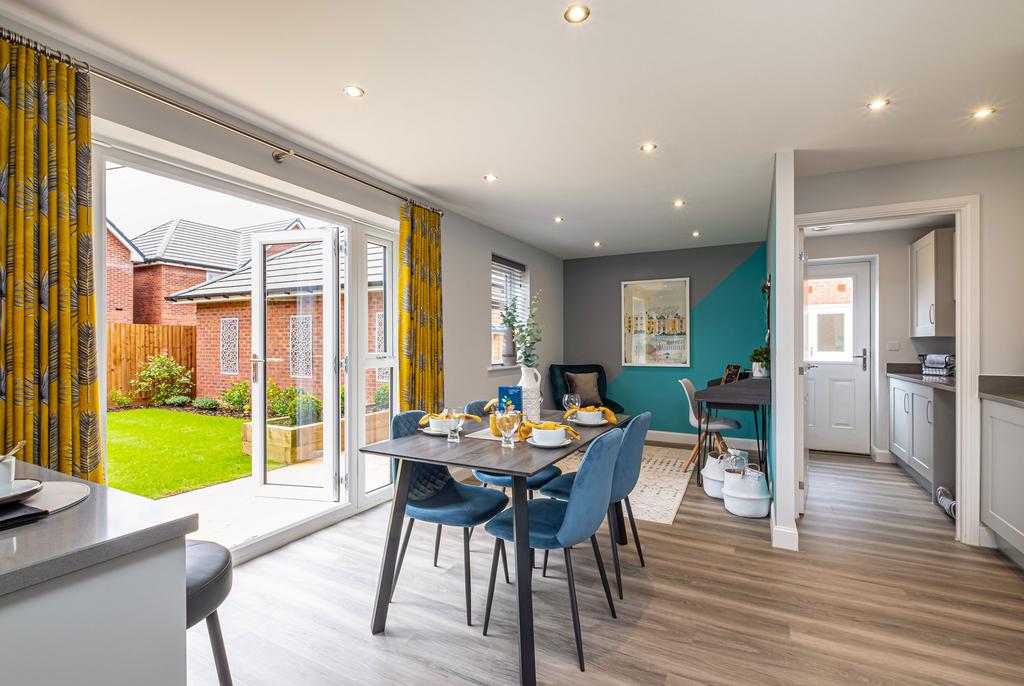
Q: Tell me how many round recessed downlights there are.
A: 10